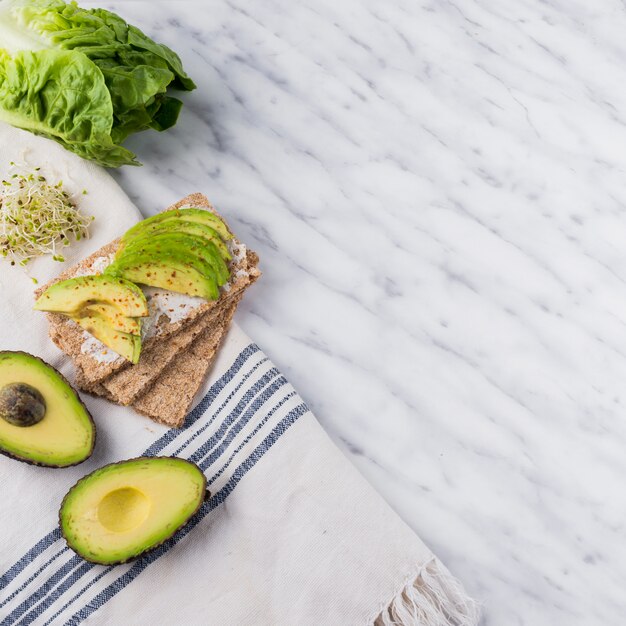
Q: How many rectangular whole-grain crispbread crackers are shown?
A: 3